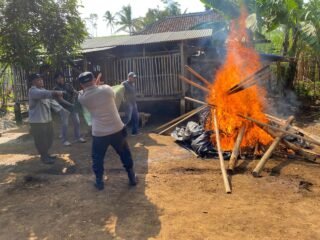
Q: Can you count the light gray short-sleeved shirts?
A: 1